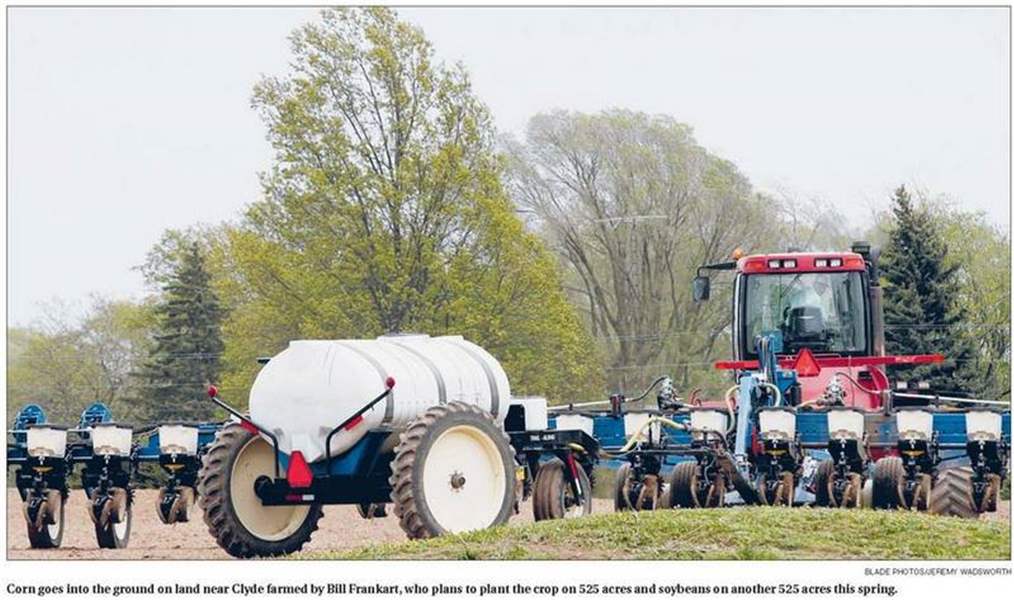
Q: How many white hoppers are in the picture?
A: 10